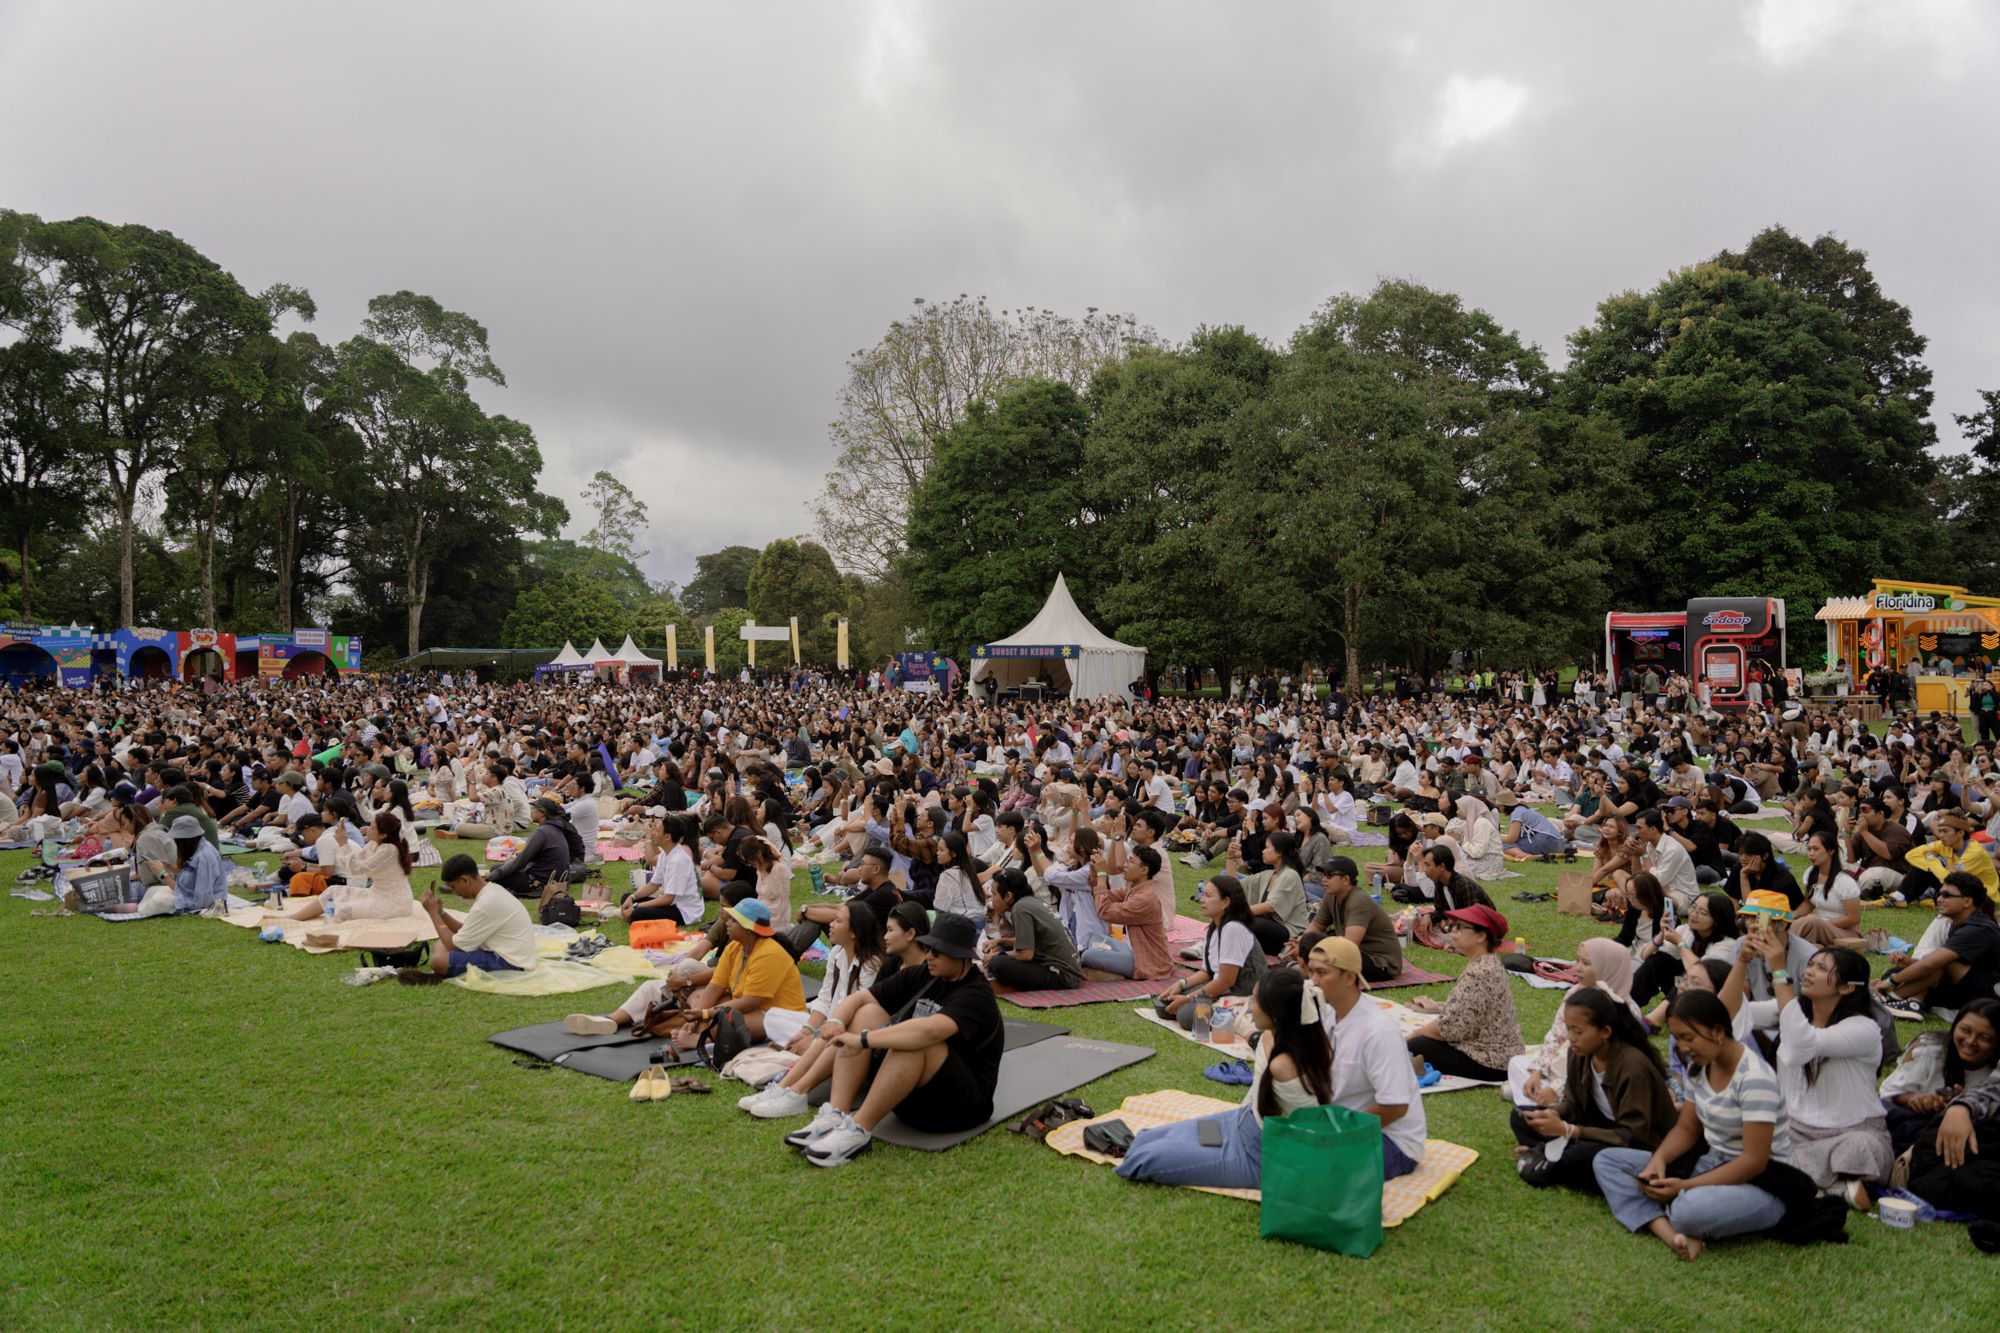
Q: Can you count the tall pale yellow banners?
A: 5